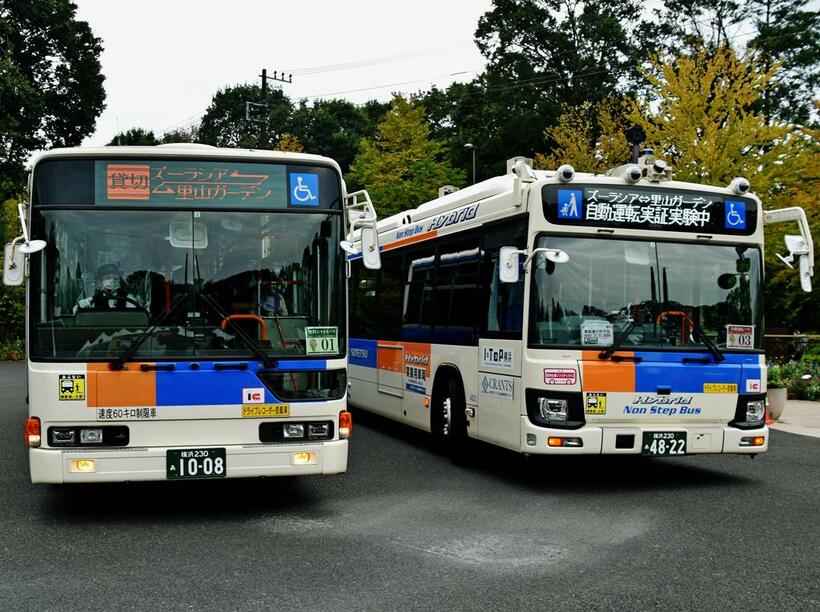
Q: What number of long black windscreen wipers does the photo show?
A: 4